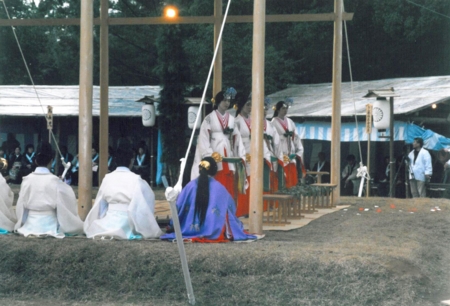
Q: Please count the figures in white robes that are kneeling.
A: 3